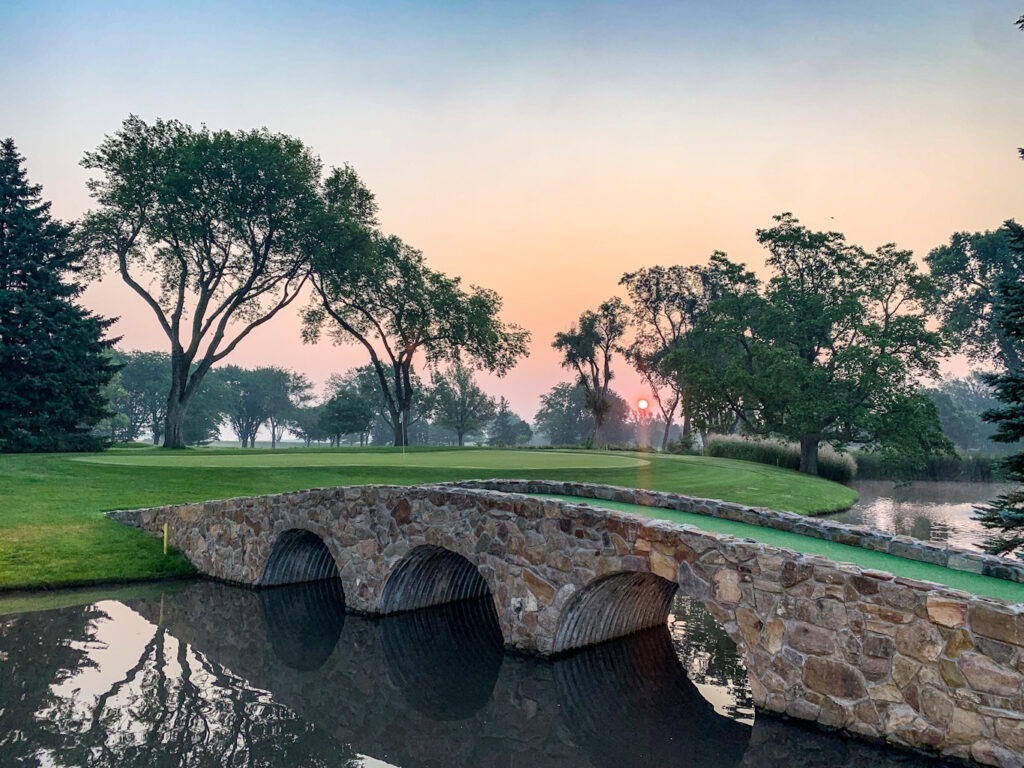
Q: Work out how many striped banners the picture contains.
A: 0